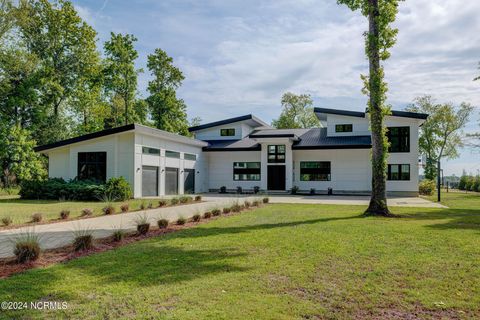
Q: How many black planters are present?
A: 6